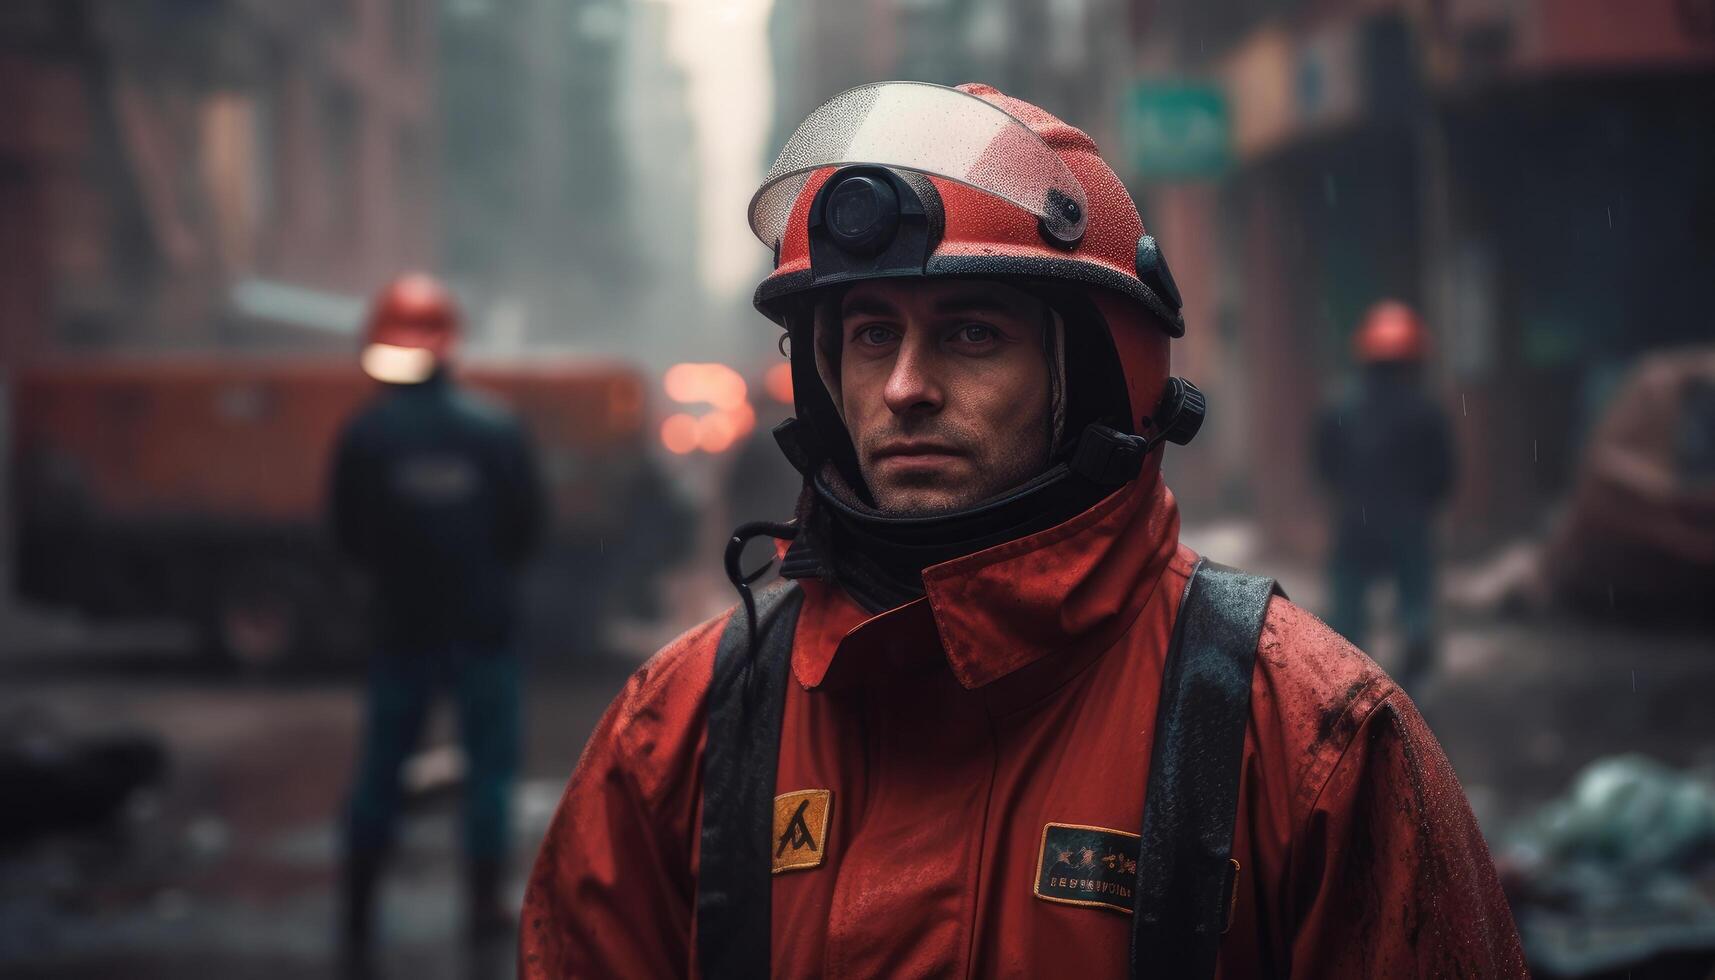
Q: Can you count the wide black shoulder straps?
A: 2